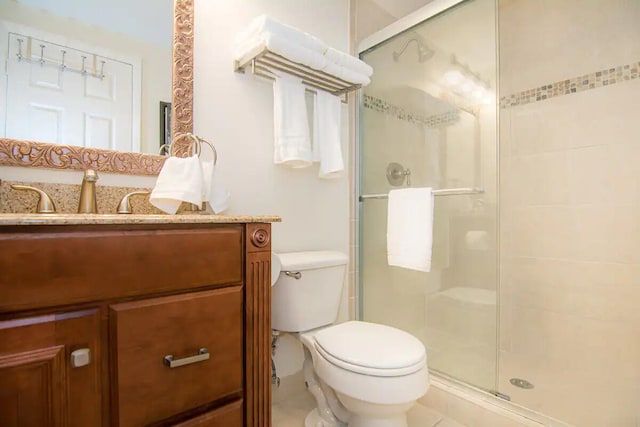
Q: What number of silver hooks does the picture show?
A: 5